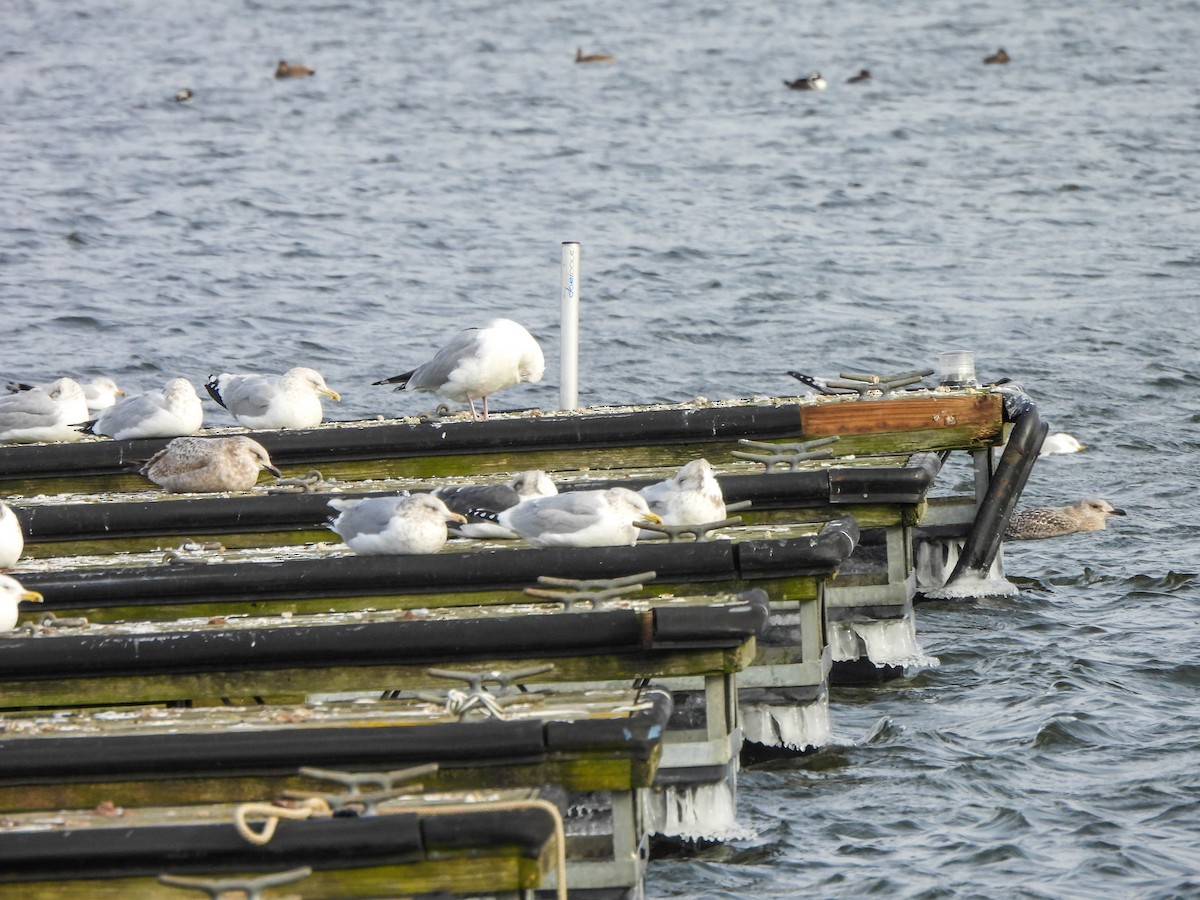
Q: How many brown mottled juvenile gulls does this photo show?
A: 2